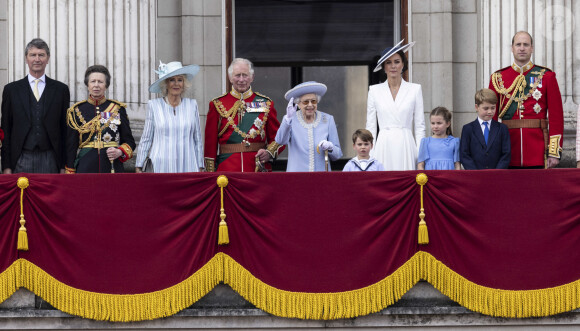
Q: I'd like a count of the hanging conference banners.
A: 0